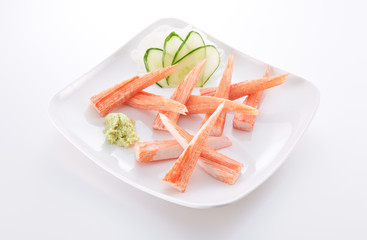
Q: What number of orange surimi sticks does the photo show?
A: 10